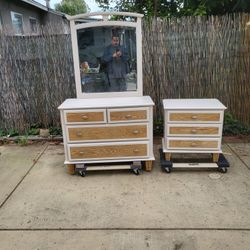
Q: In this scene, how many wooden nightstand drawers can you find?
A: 3